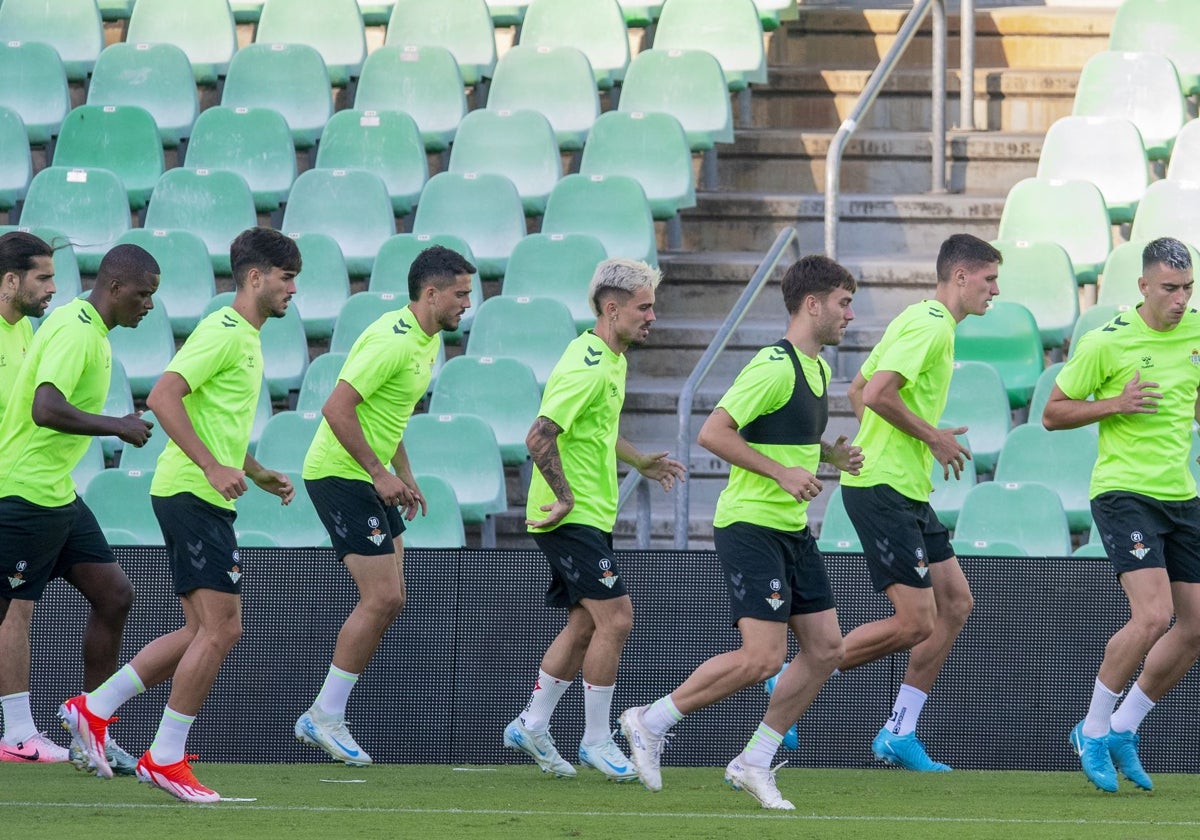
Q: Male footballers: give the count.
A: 8